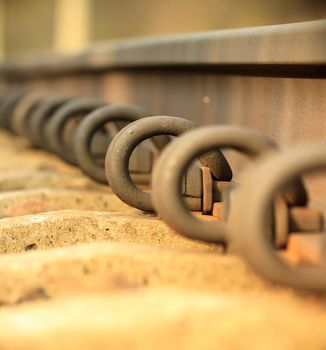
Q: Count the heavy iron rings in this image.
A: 8